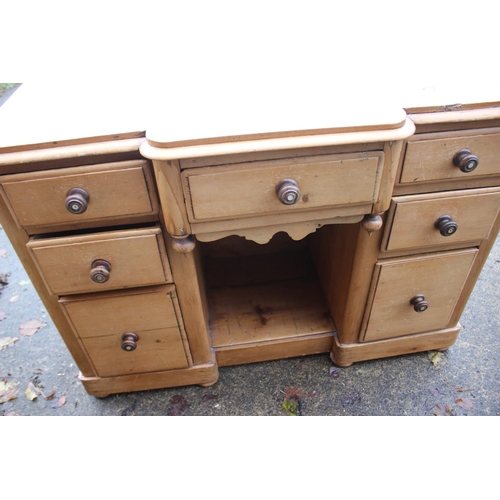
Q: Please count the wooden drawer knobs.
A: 7